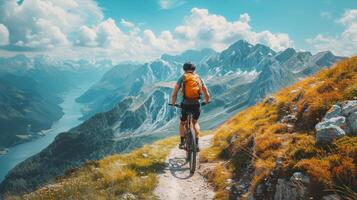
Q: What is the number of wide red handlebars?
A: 0